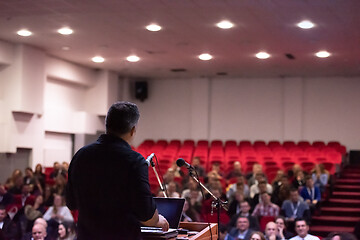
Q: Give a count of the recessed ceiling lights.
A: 10